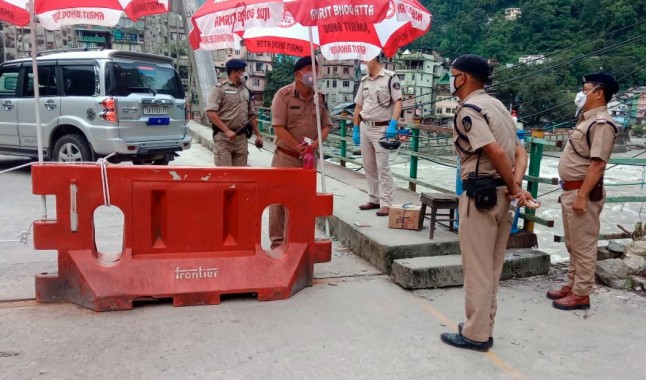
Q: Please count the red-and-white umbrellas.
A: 2